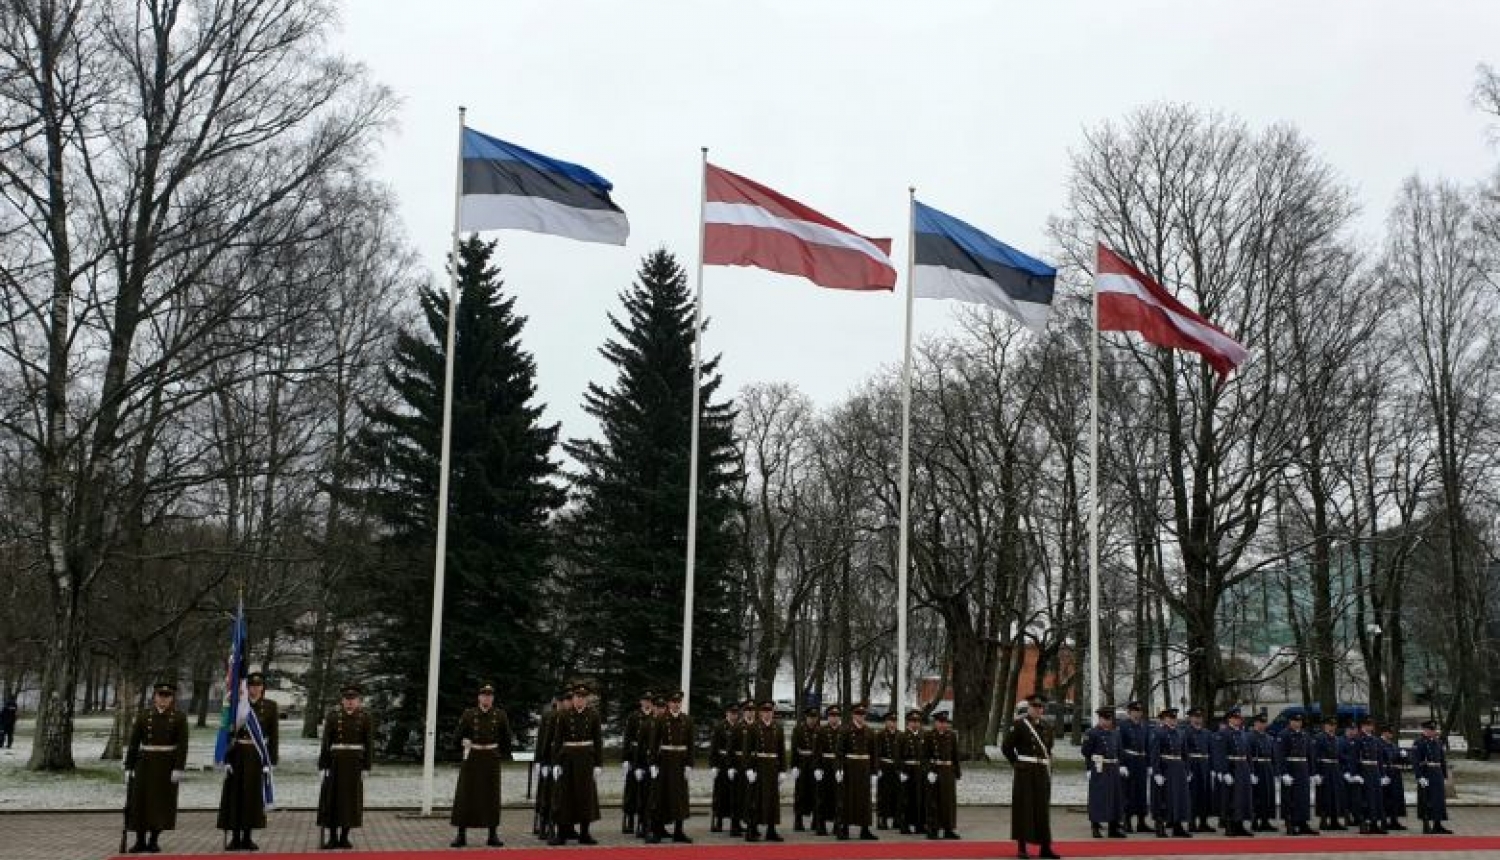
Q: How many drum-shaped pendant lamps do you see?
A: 0